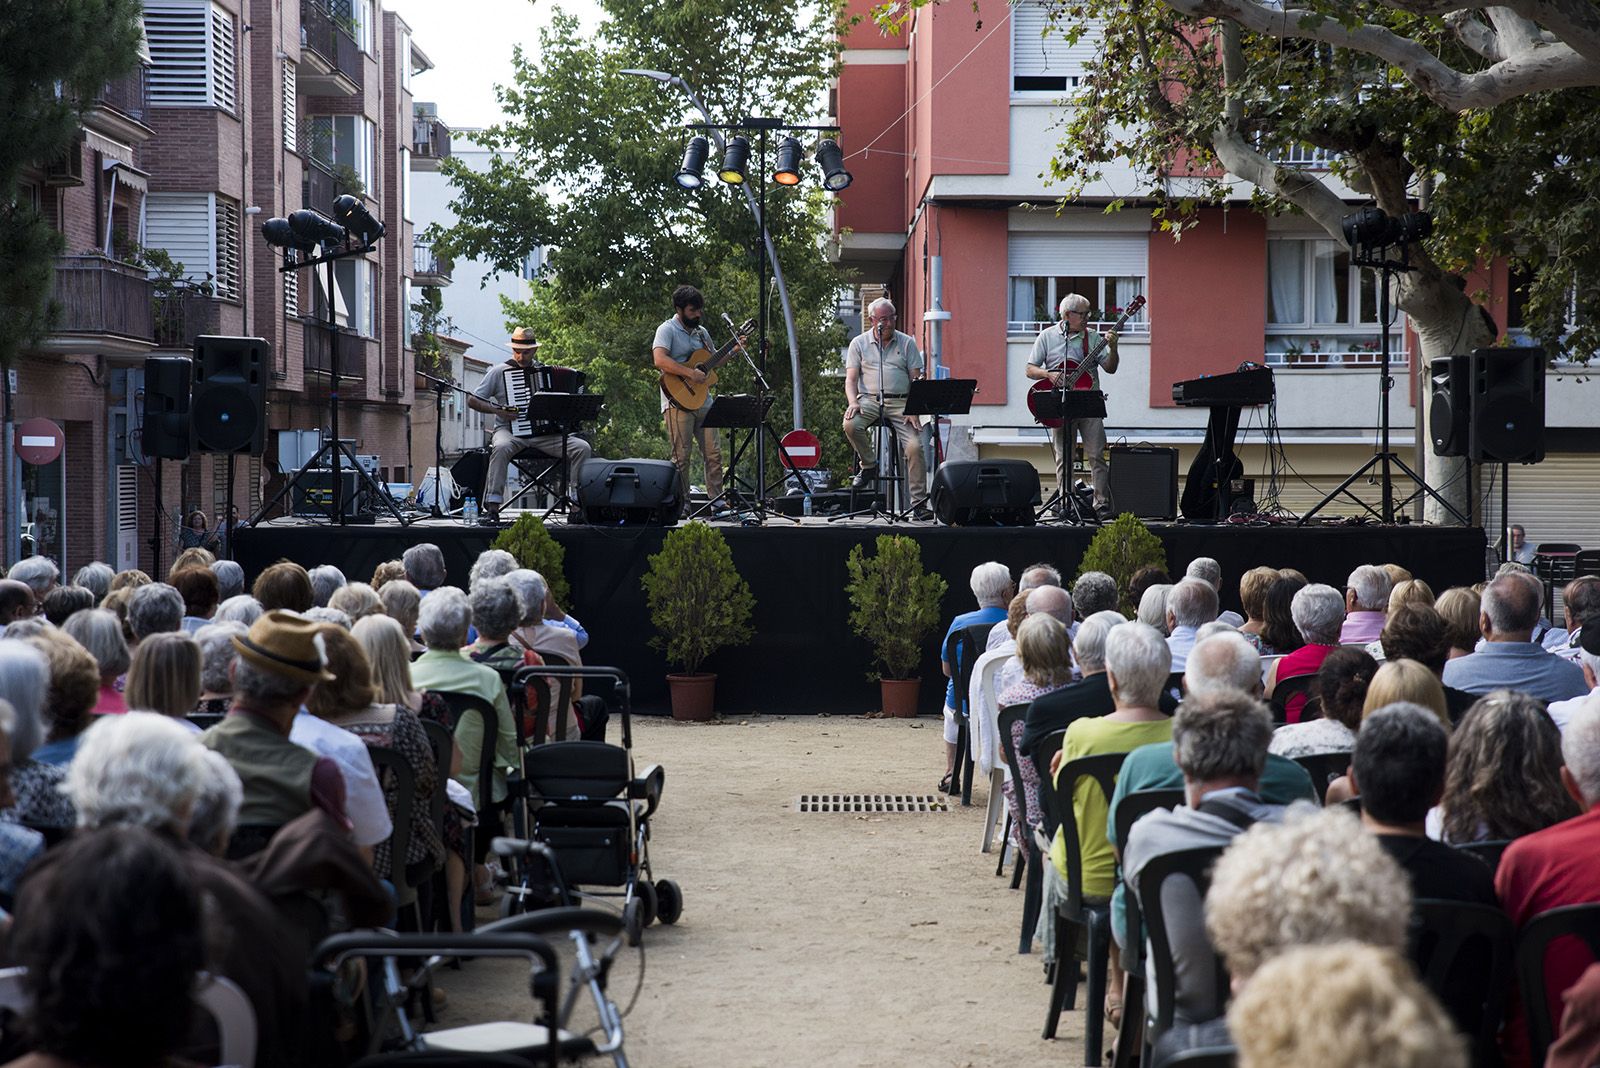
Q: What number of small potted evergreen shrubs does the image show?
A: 4